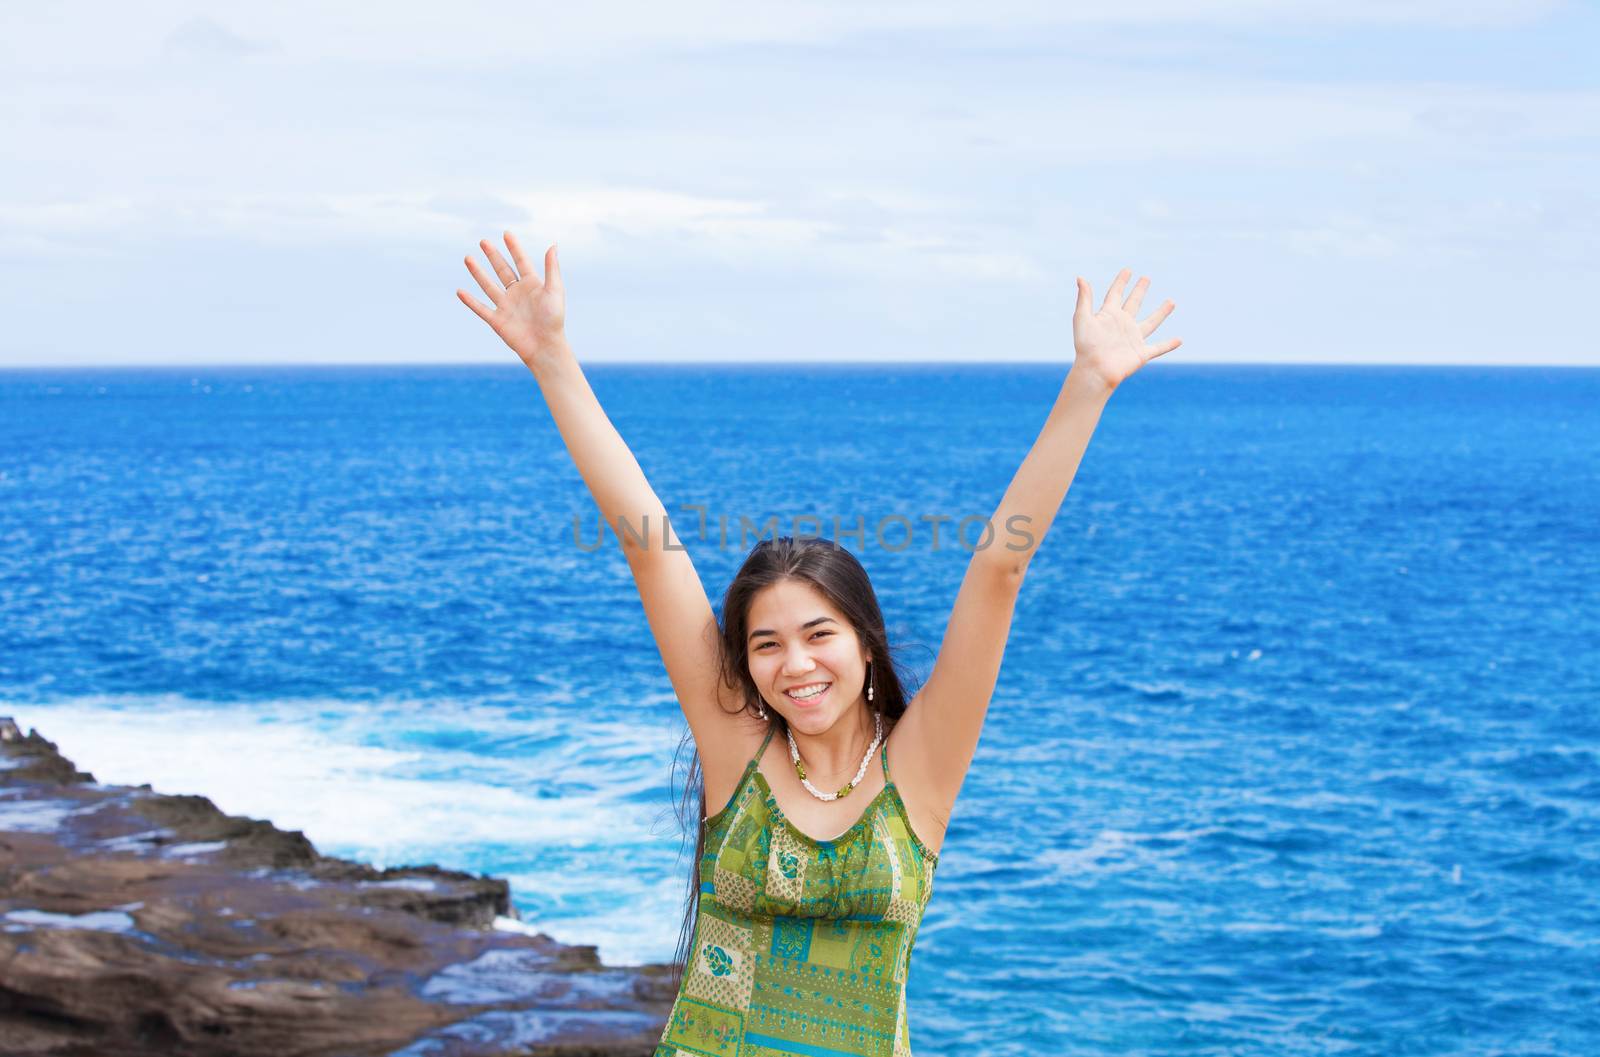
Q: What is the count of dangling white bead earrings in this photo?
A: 2